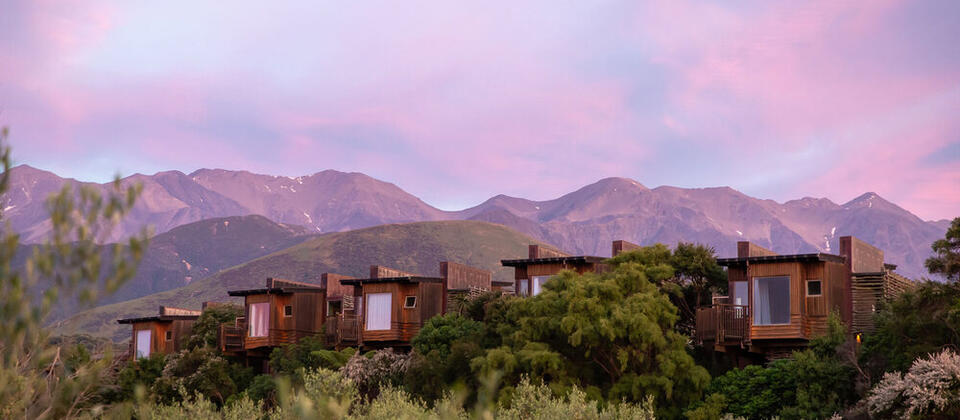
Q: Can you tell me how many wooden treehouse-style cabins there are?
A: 5